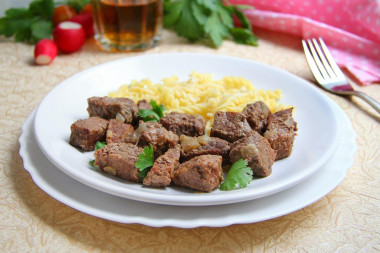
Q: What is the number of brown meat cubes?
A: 14